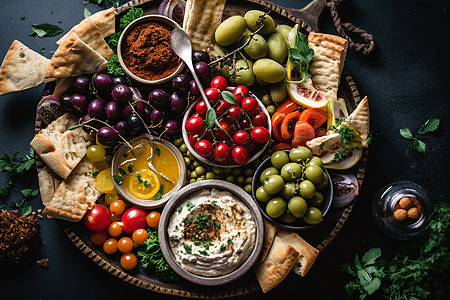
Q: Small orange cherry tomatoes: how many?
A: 7